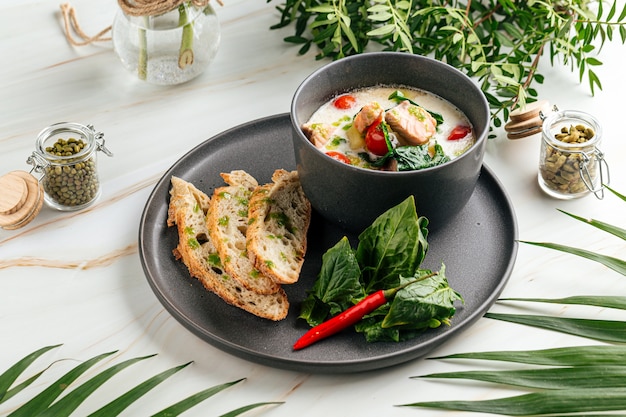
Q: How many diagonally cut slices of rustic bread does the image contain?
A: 3